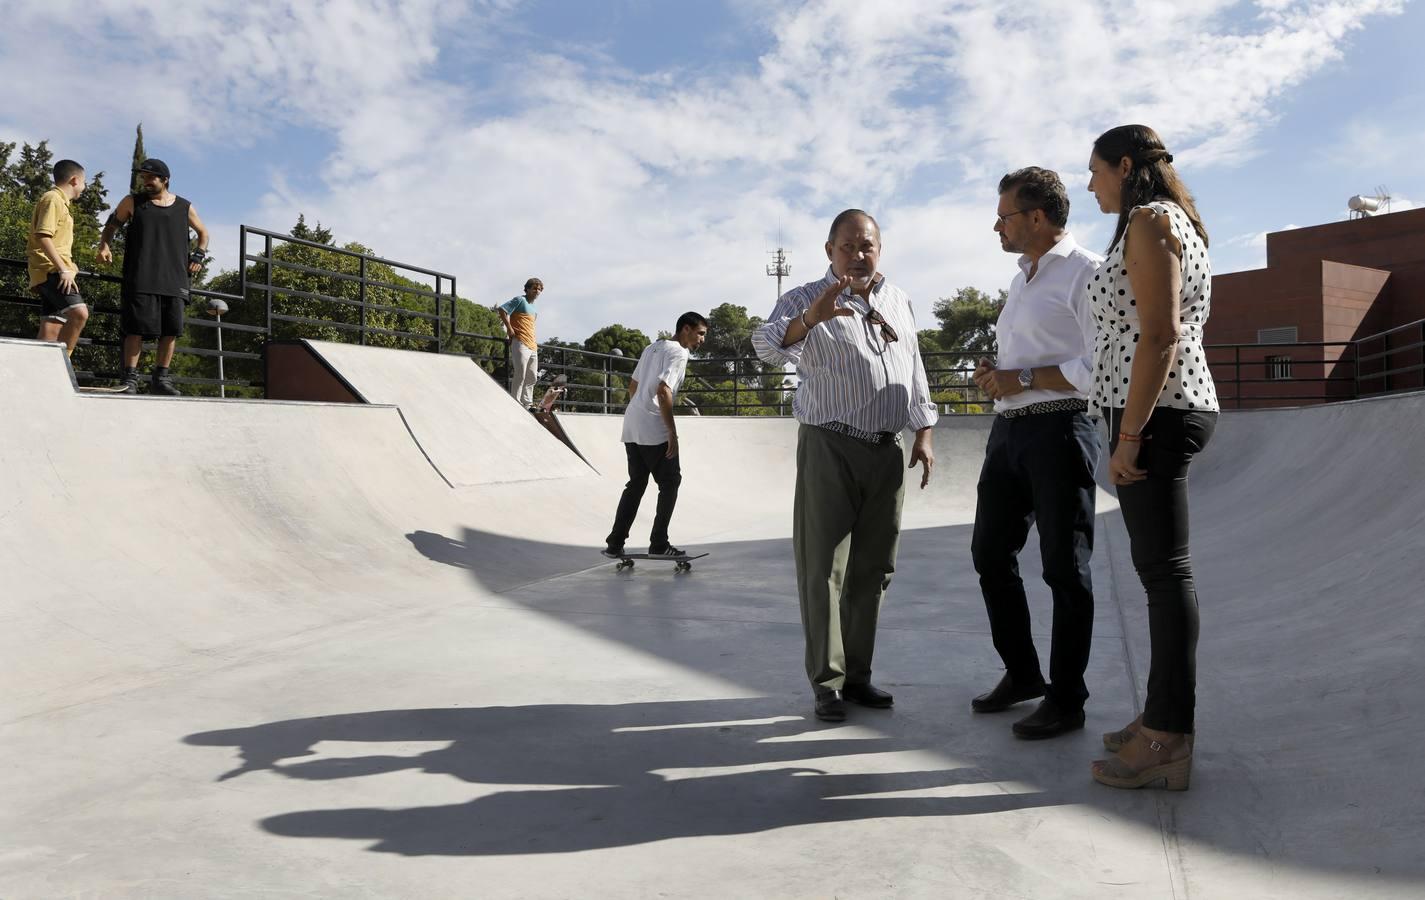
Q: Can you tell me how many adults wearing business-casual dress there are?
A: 3